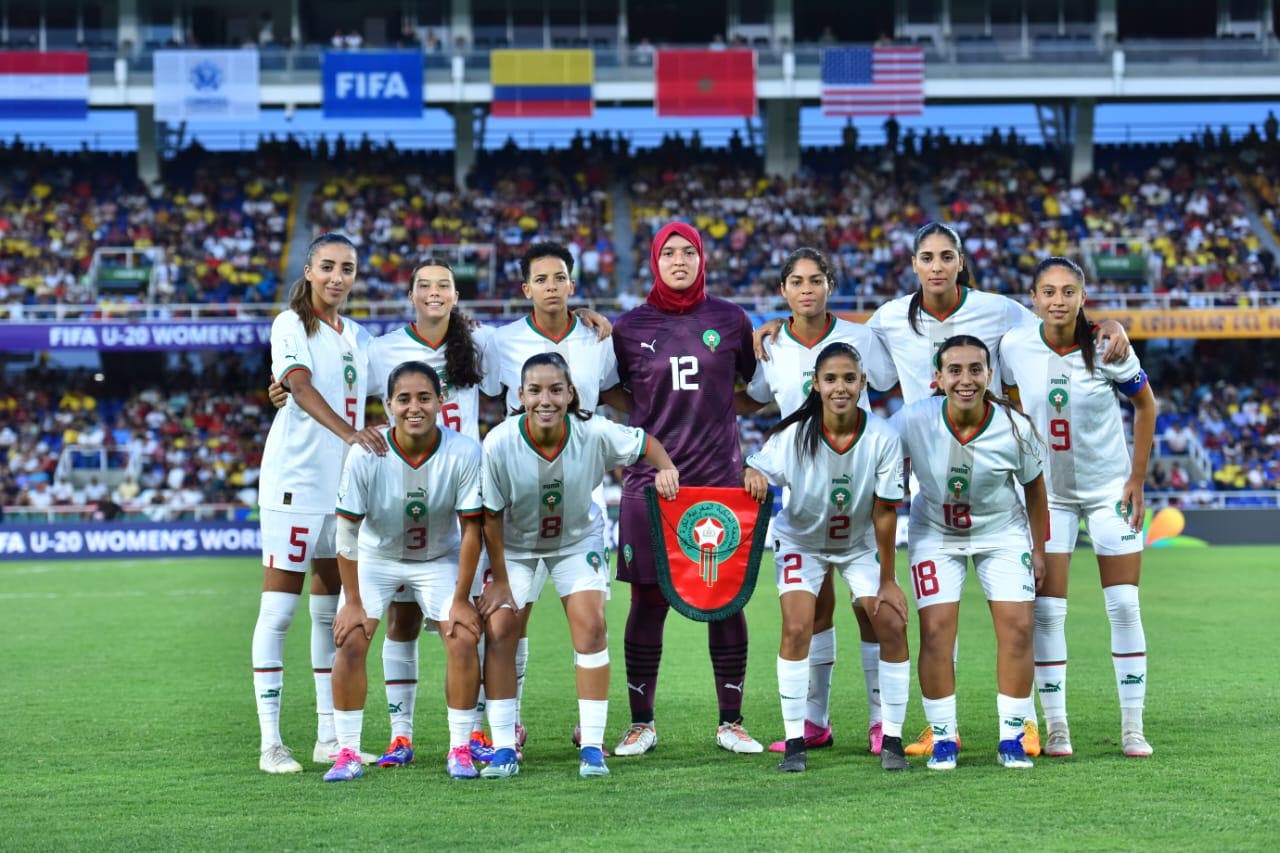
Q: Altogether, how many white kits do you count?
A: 10